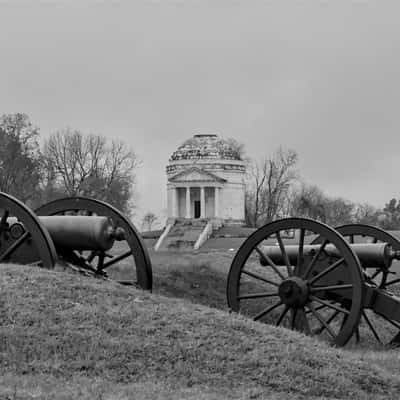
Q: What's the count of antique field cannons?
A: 2